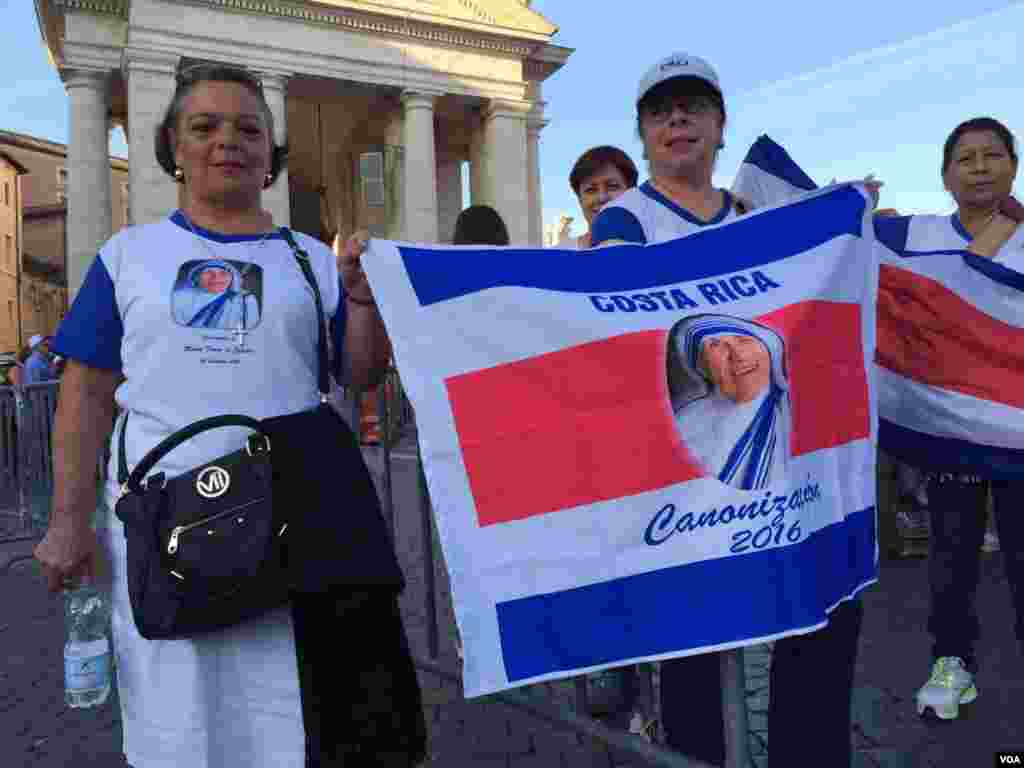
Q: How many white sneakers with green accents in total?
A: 1